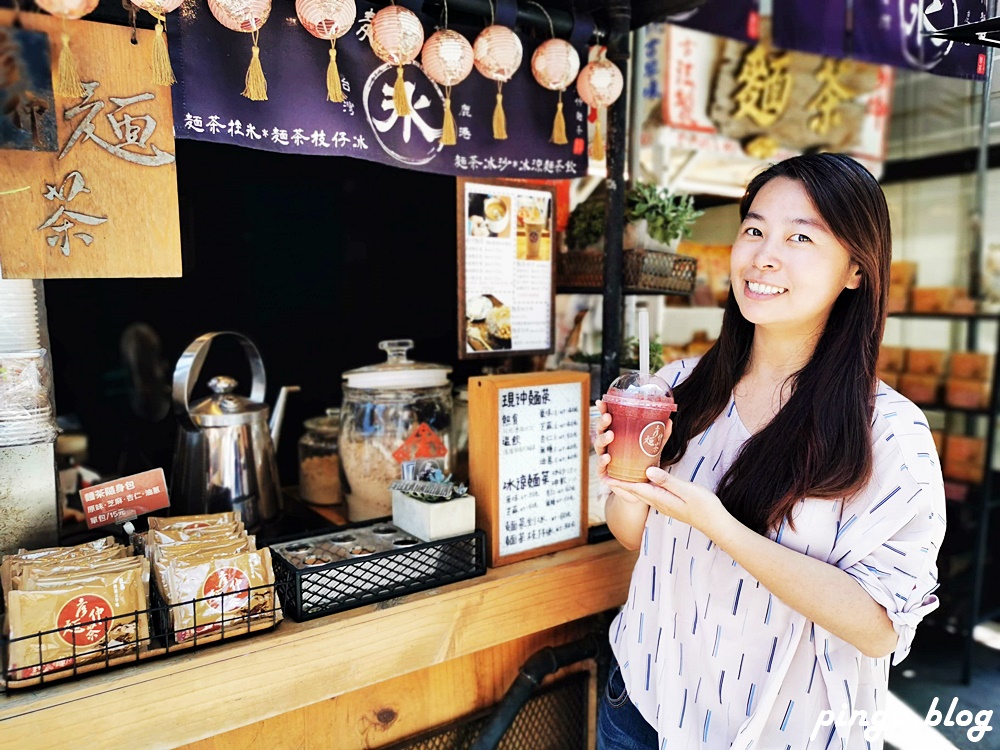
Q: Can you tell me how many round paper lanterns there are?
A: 9